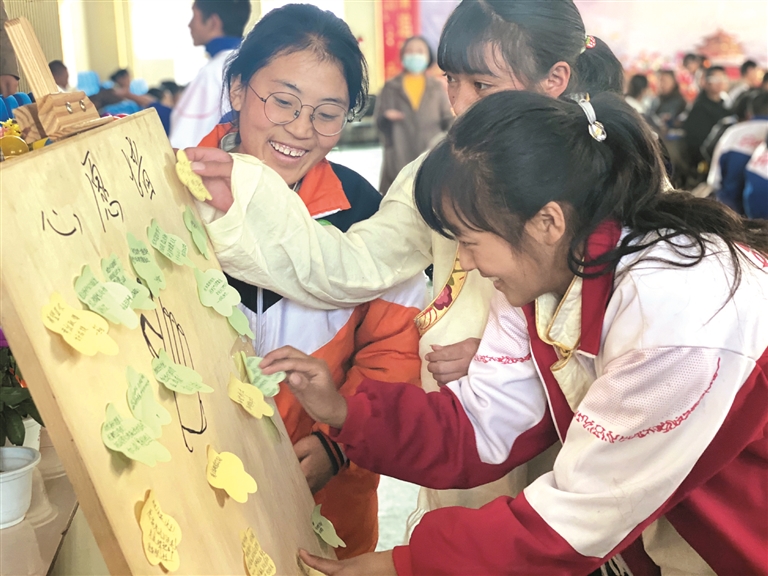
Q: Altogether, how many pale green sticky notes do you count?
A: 12